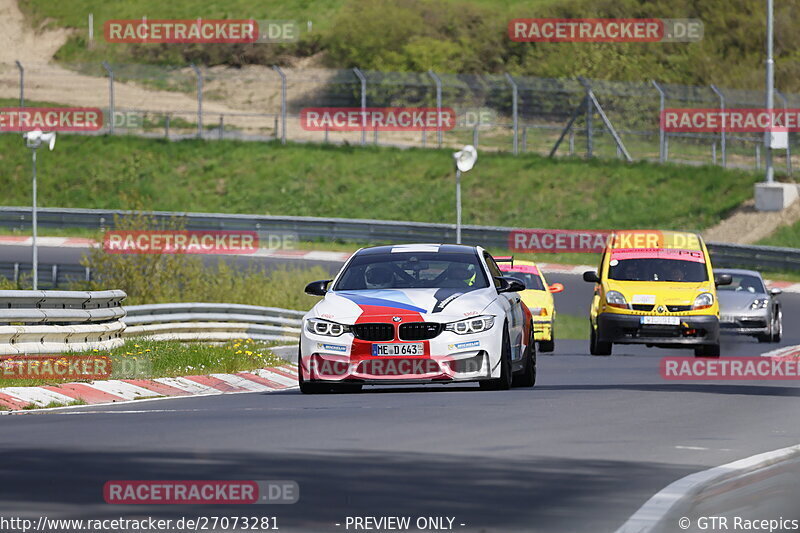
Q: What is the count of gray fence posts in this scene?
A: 11